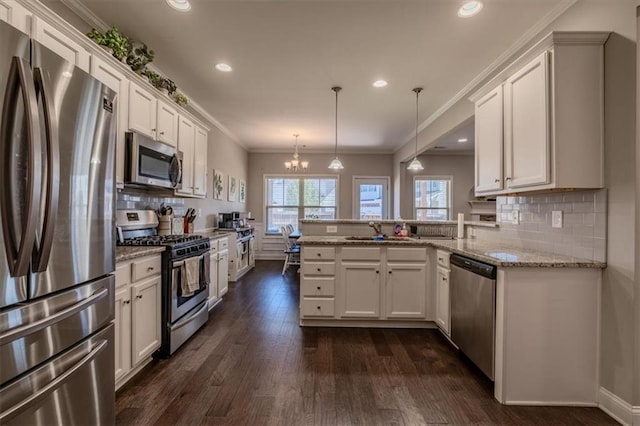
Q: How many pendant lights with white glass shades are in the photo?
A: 2